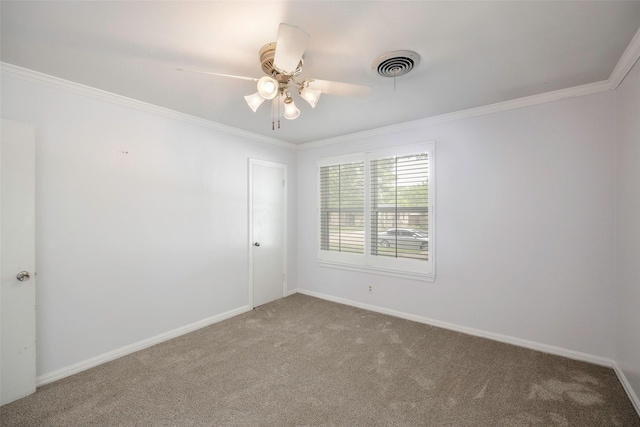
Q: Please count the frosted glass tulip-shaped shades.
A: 4